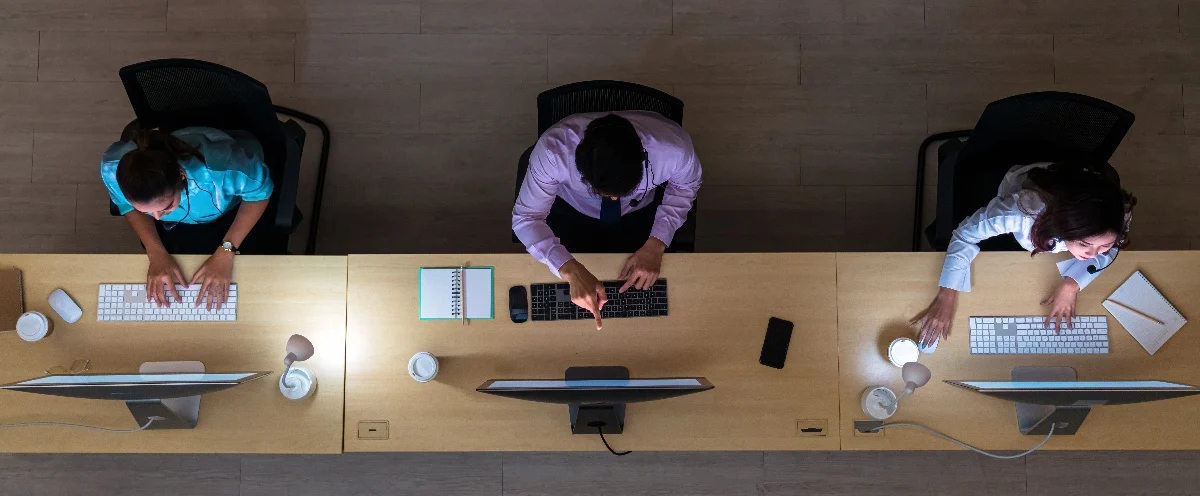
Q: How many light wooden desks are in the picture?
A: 3